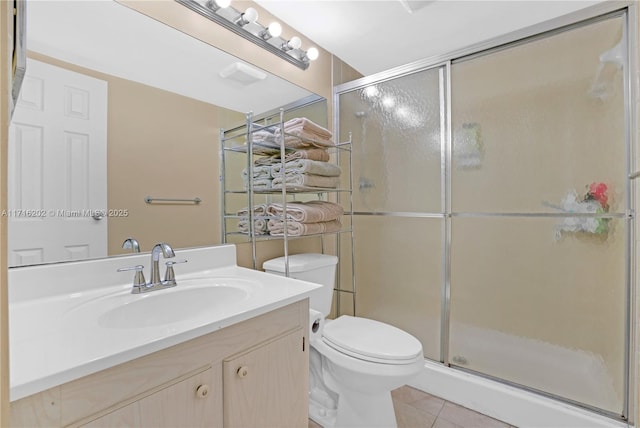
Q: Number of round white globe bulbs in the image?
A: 5